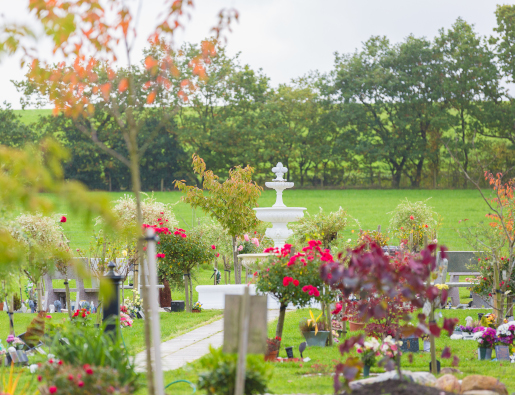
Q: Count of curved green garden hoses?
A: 1